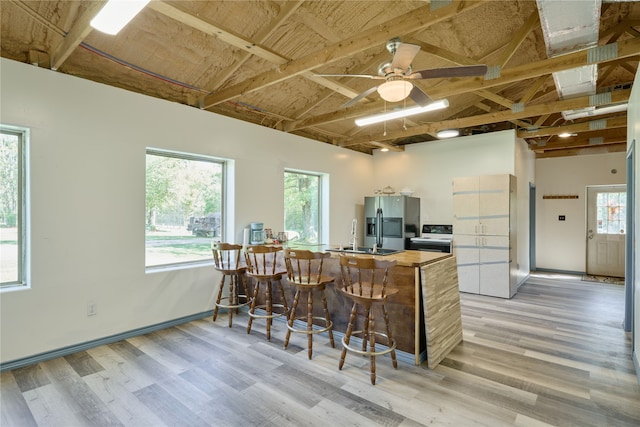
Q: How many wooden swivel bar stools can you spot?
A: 4